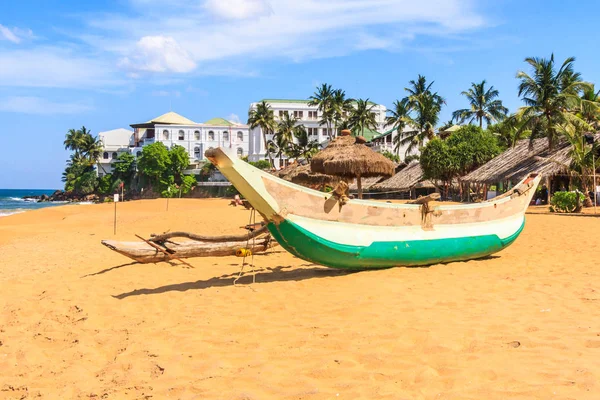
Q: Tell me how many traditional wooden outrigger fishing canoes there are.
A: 1